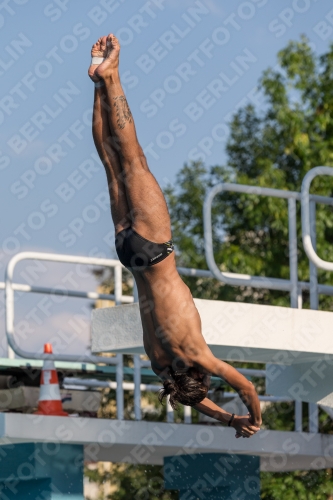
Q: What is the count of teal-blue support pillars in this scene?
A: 2